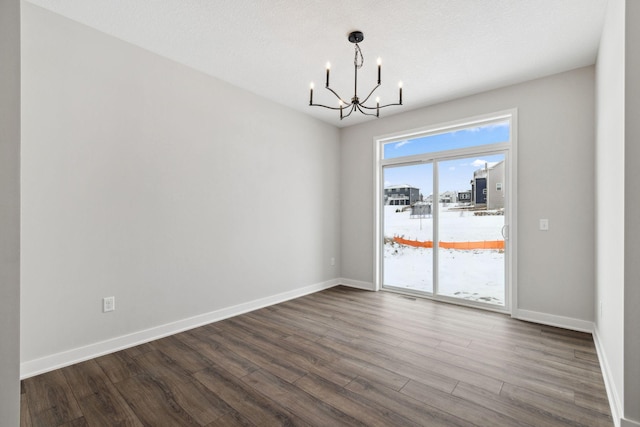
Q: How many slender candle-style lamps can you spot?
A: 6